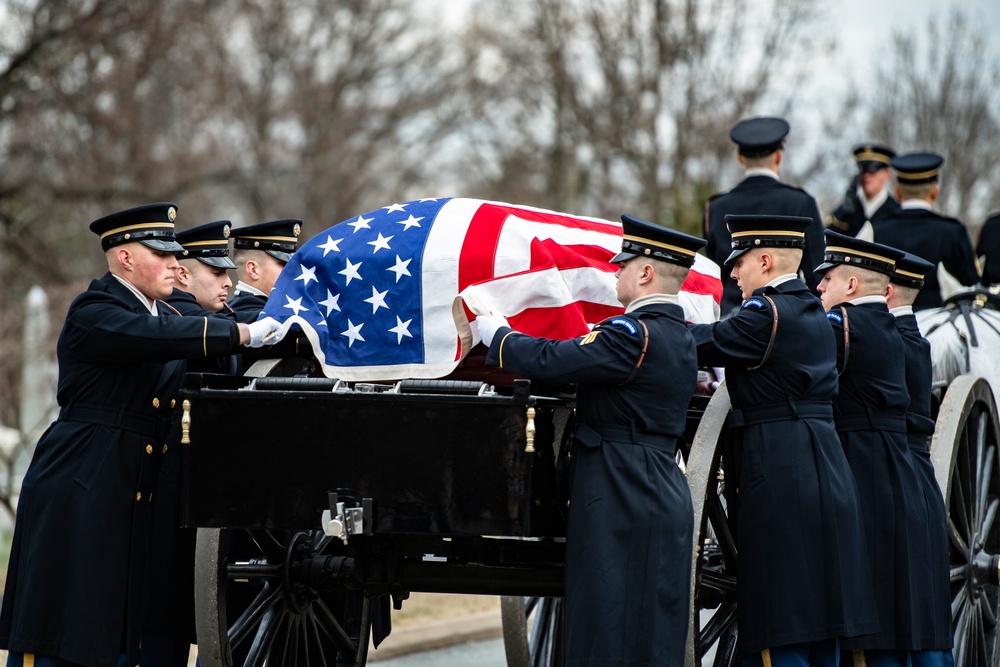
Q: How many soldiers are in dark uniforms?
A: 11